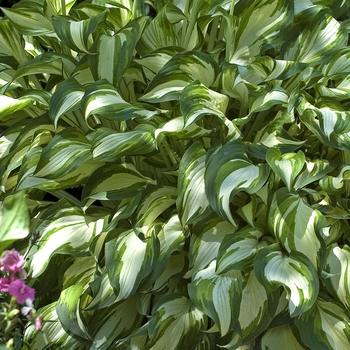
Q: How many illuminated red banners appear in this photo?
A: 0